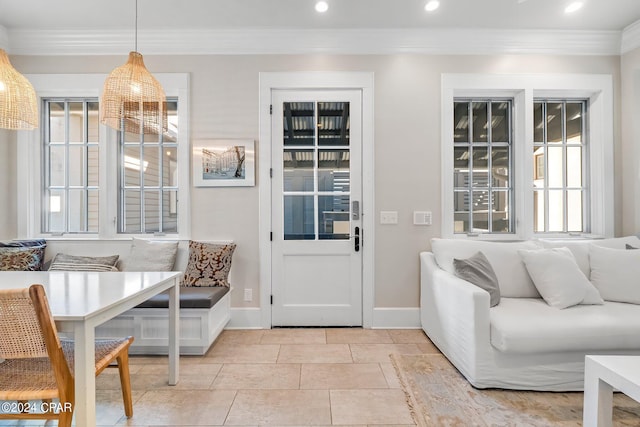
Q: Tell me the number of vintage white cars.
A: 0